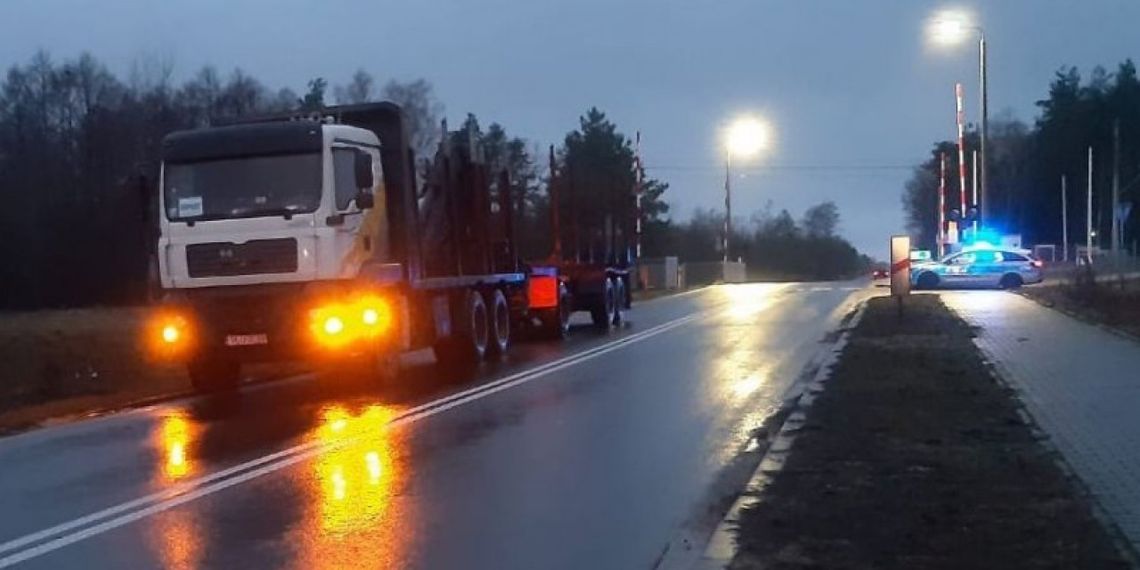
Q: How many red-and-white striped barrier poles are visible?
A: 4